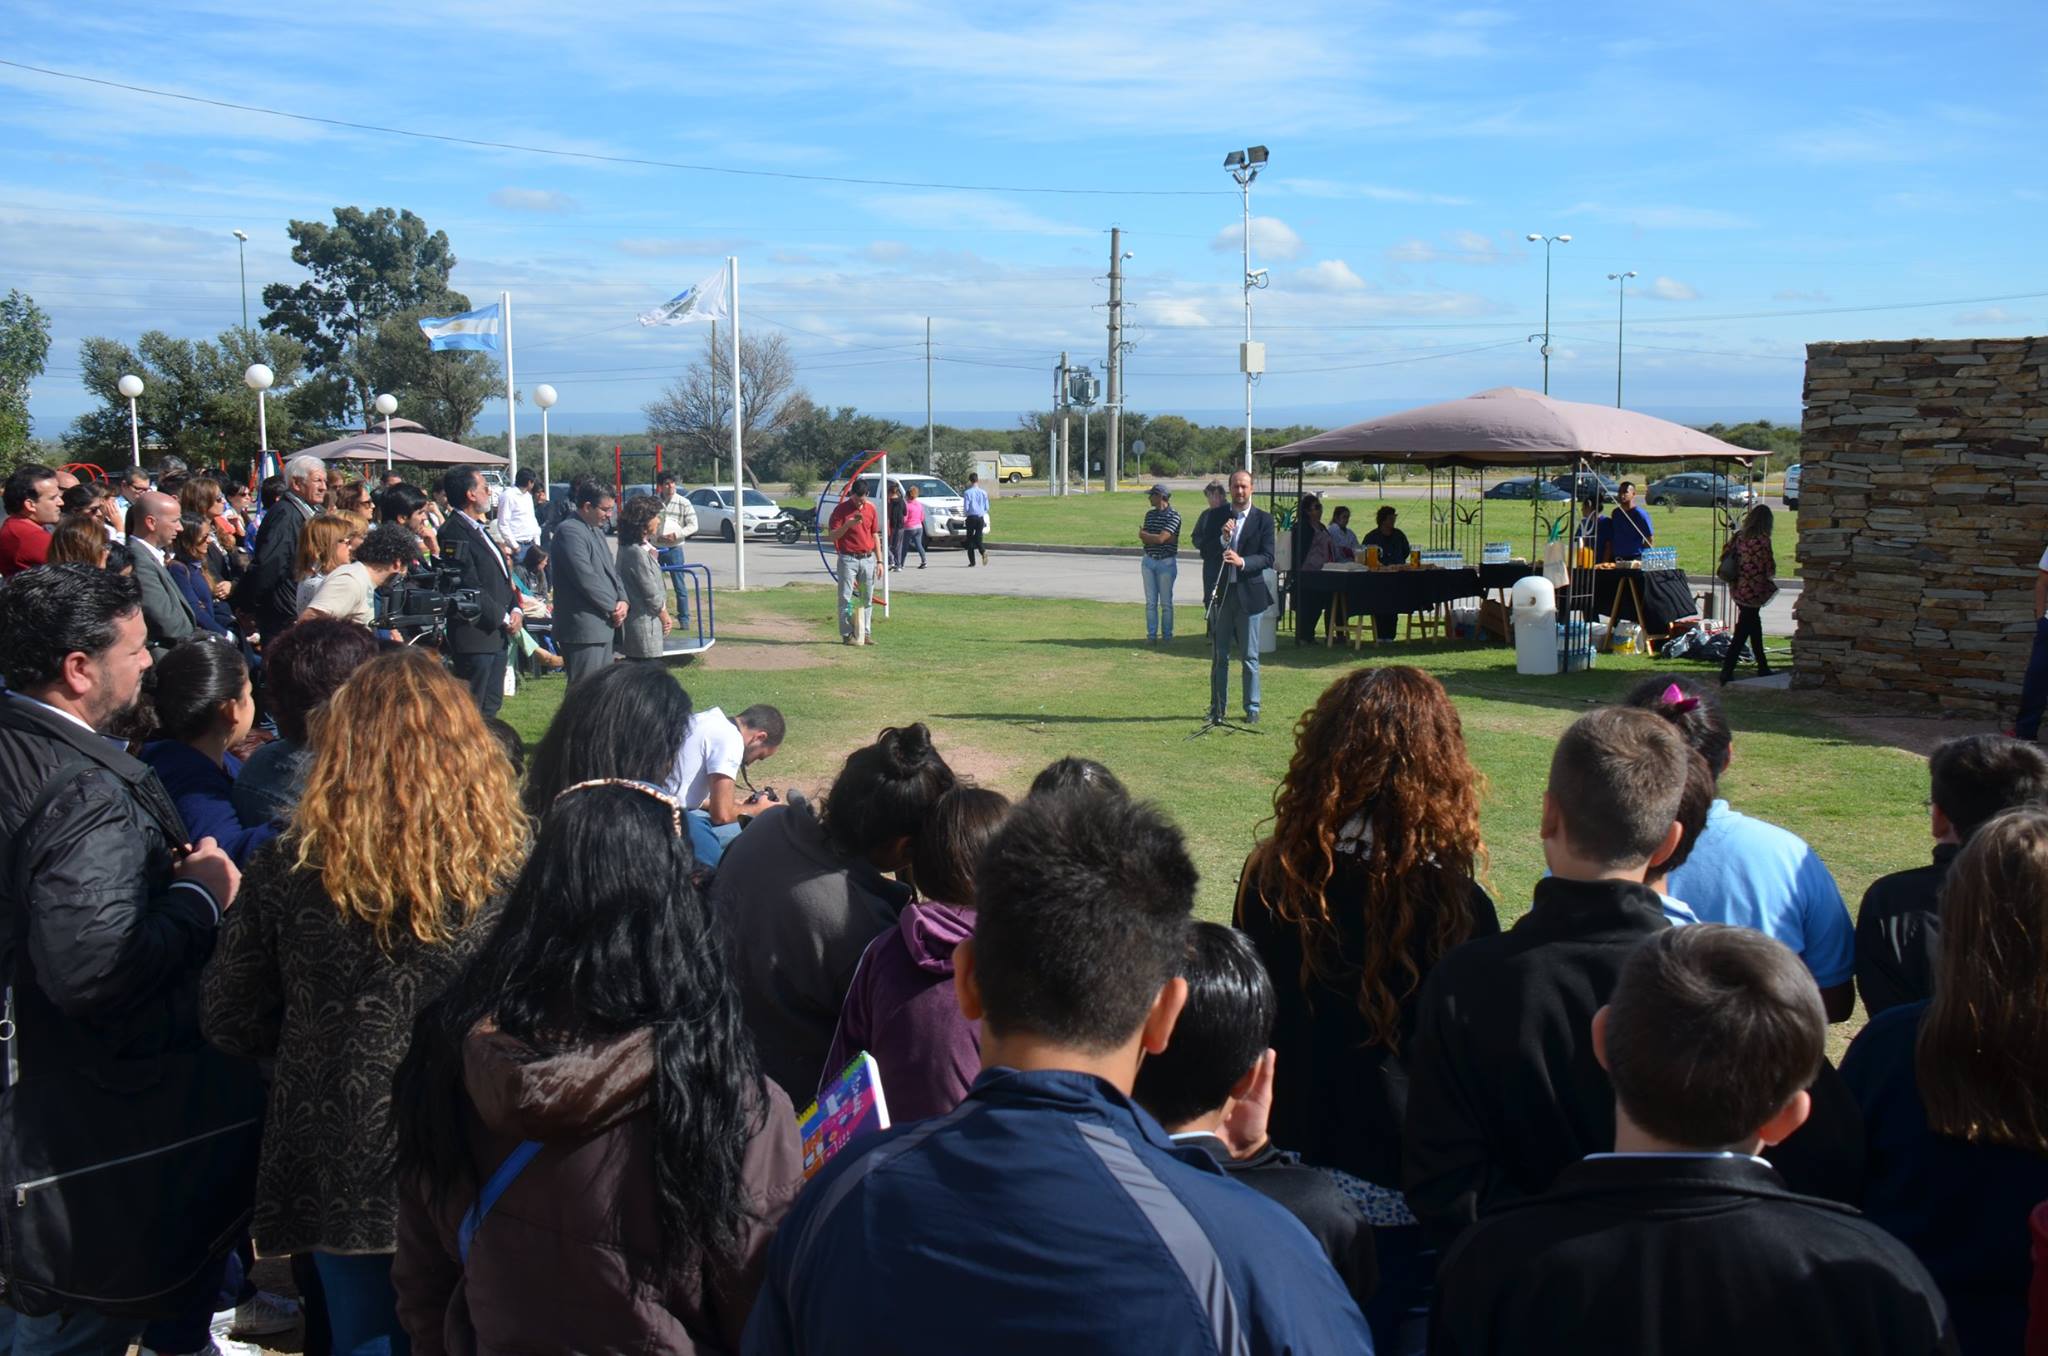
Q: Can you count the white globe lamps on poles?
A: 4